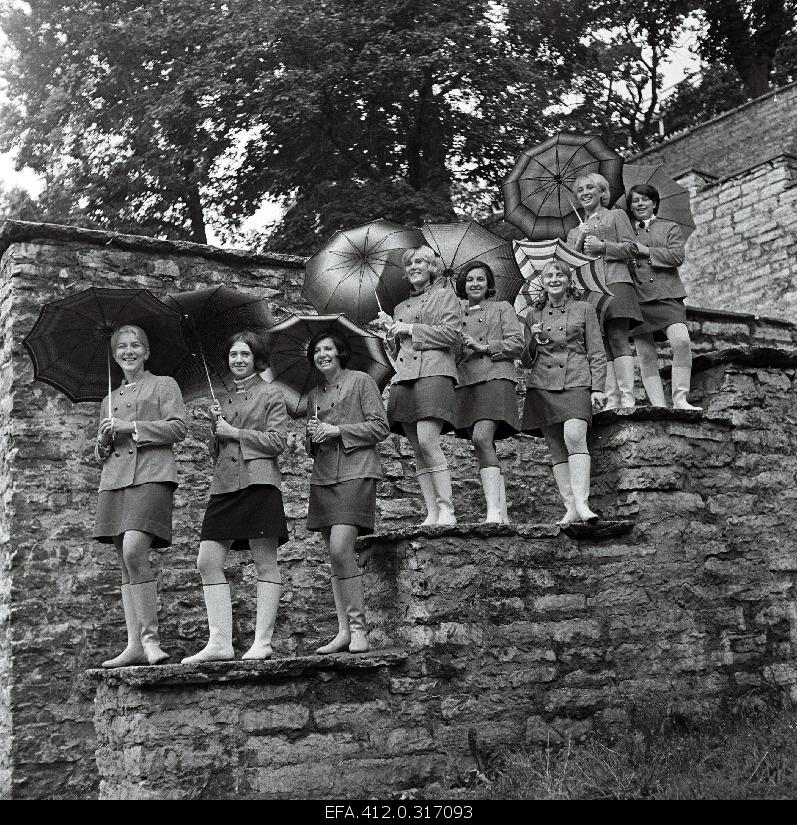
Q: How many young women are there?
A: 8